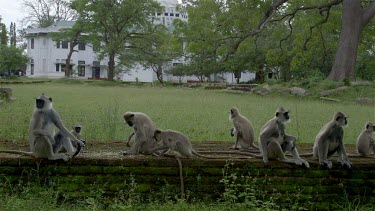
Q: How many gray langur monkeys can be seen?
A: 8